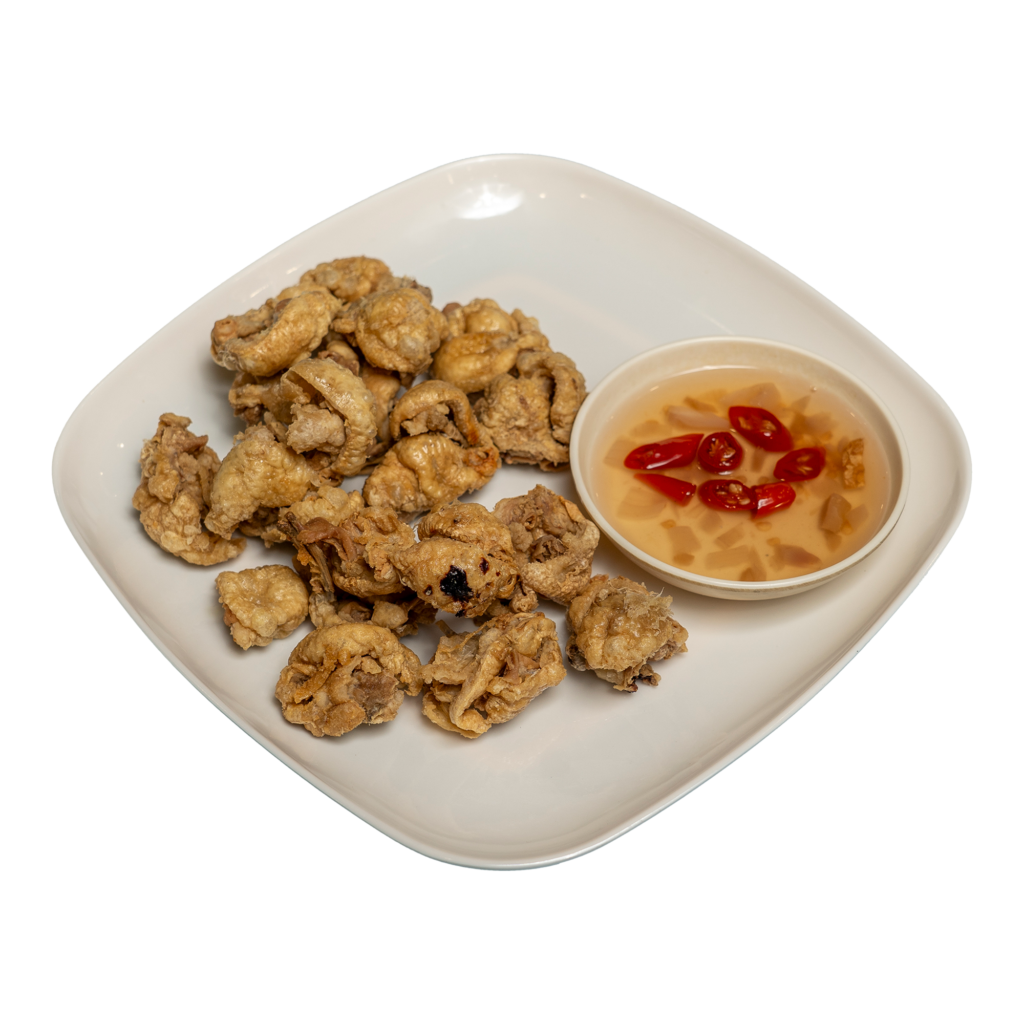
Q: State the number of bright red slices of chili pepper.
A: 7